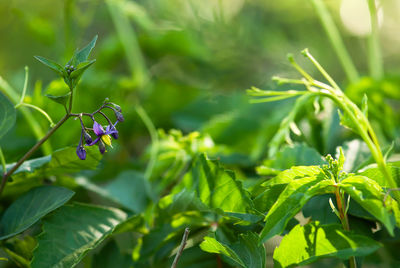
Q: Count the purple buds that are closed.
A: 6